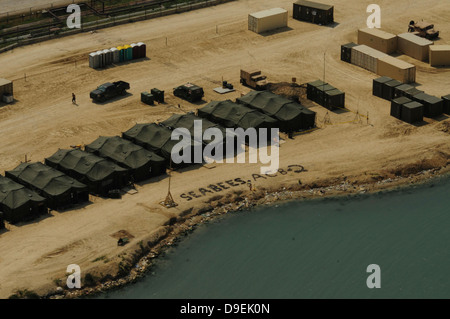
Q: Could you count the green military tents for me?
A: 8